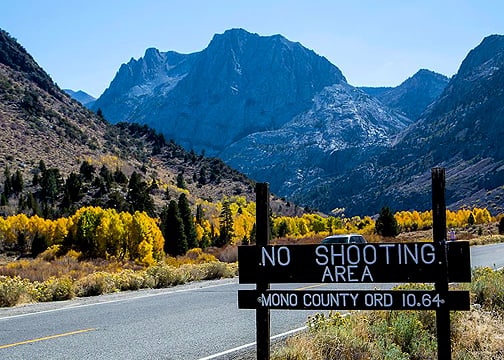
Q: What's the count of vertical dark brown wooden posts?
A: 2